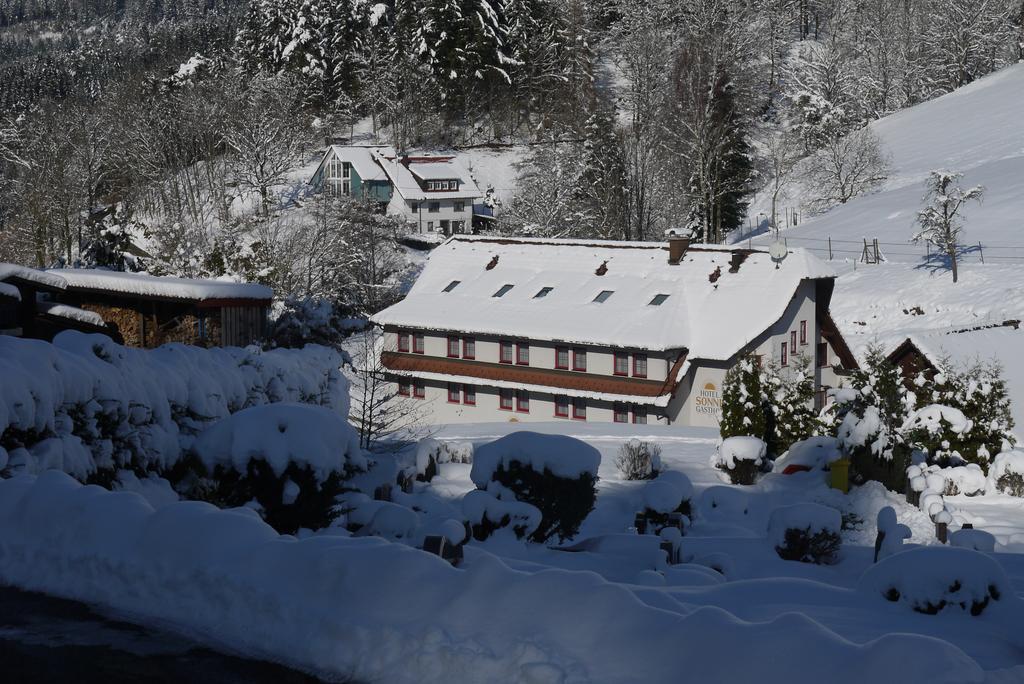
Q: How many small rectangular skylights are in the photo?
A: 5